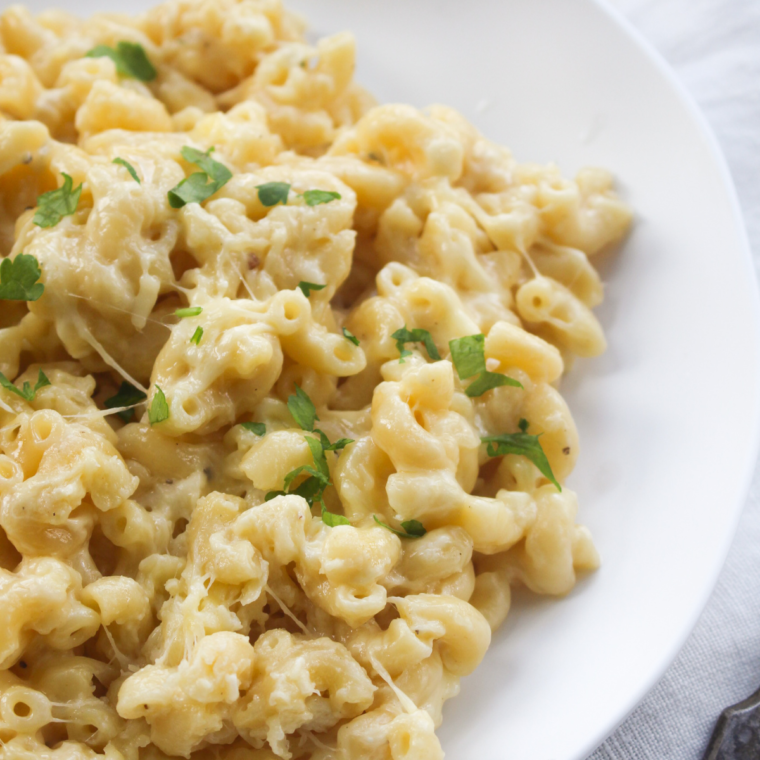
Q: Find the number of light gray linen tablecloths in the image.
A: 1